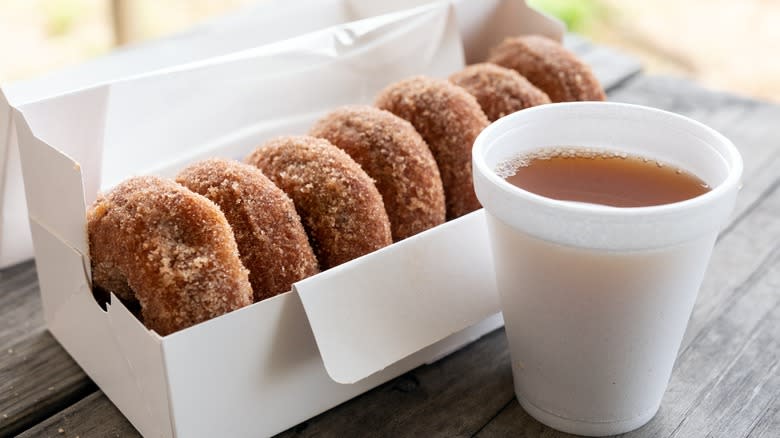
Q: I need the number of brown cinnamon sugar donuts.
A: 7